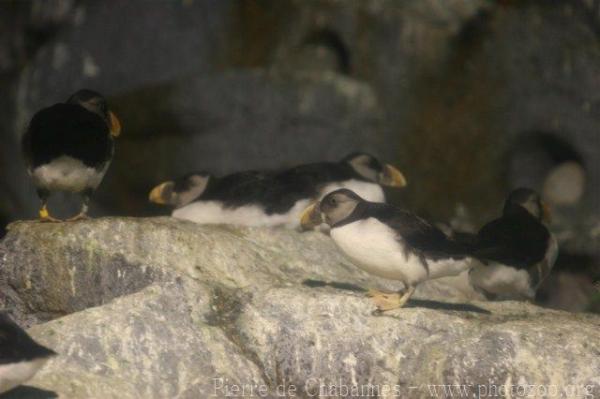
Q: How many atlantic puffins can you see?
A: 6